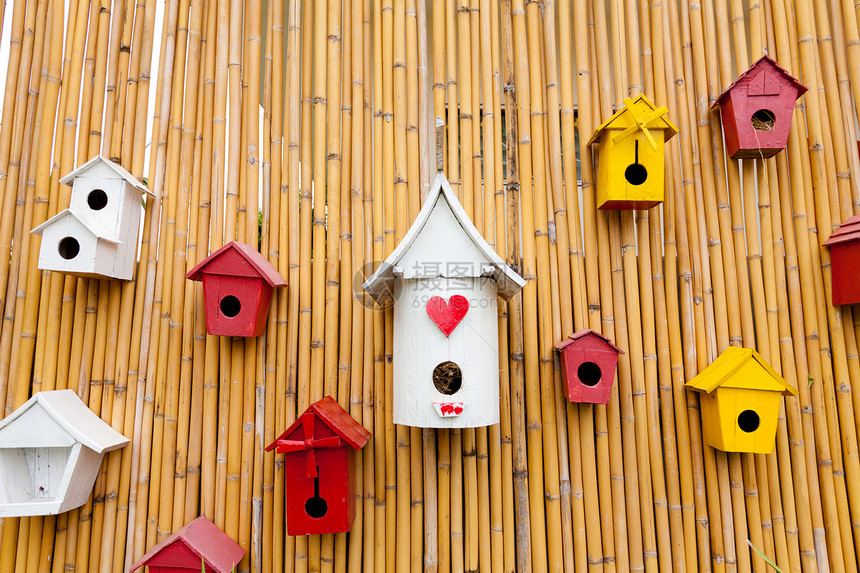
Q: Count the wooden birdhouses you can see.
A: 11